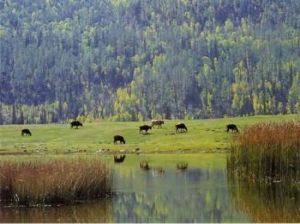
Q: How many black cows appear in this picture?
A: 6